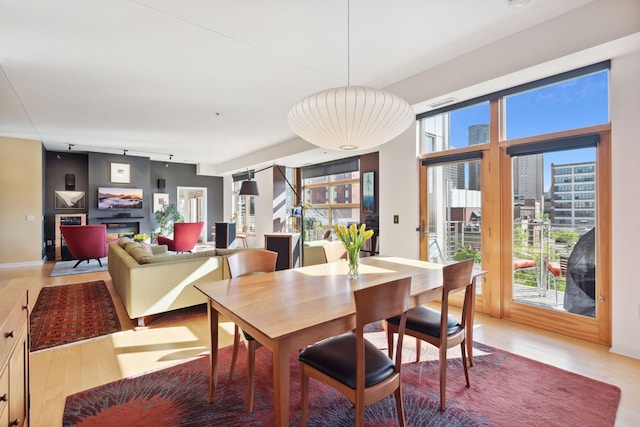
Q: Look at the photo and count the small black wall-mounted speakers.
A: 2